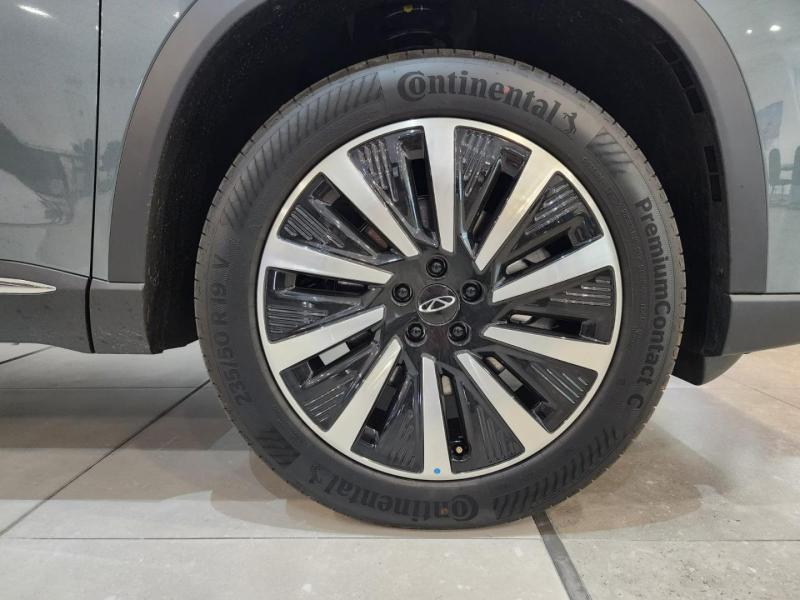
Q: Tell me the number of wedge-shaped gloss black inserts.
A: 10